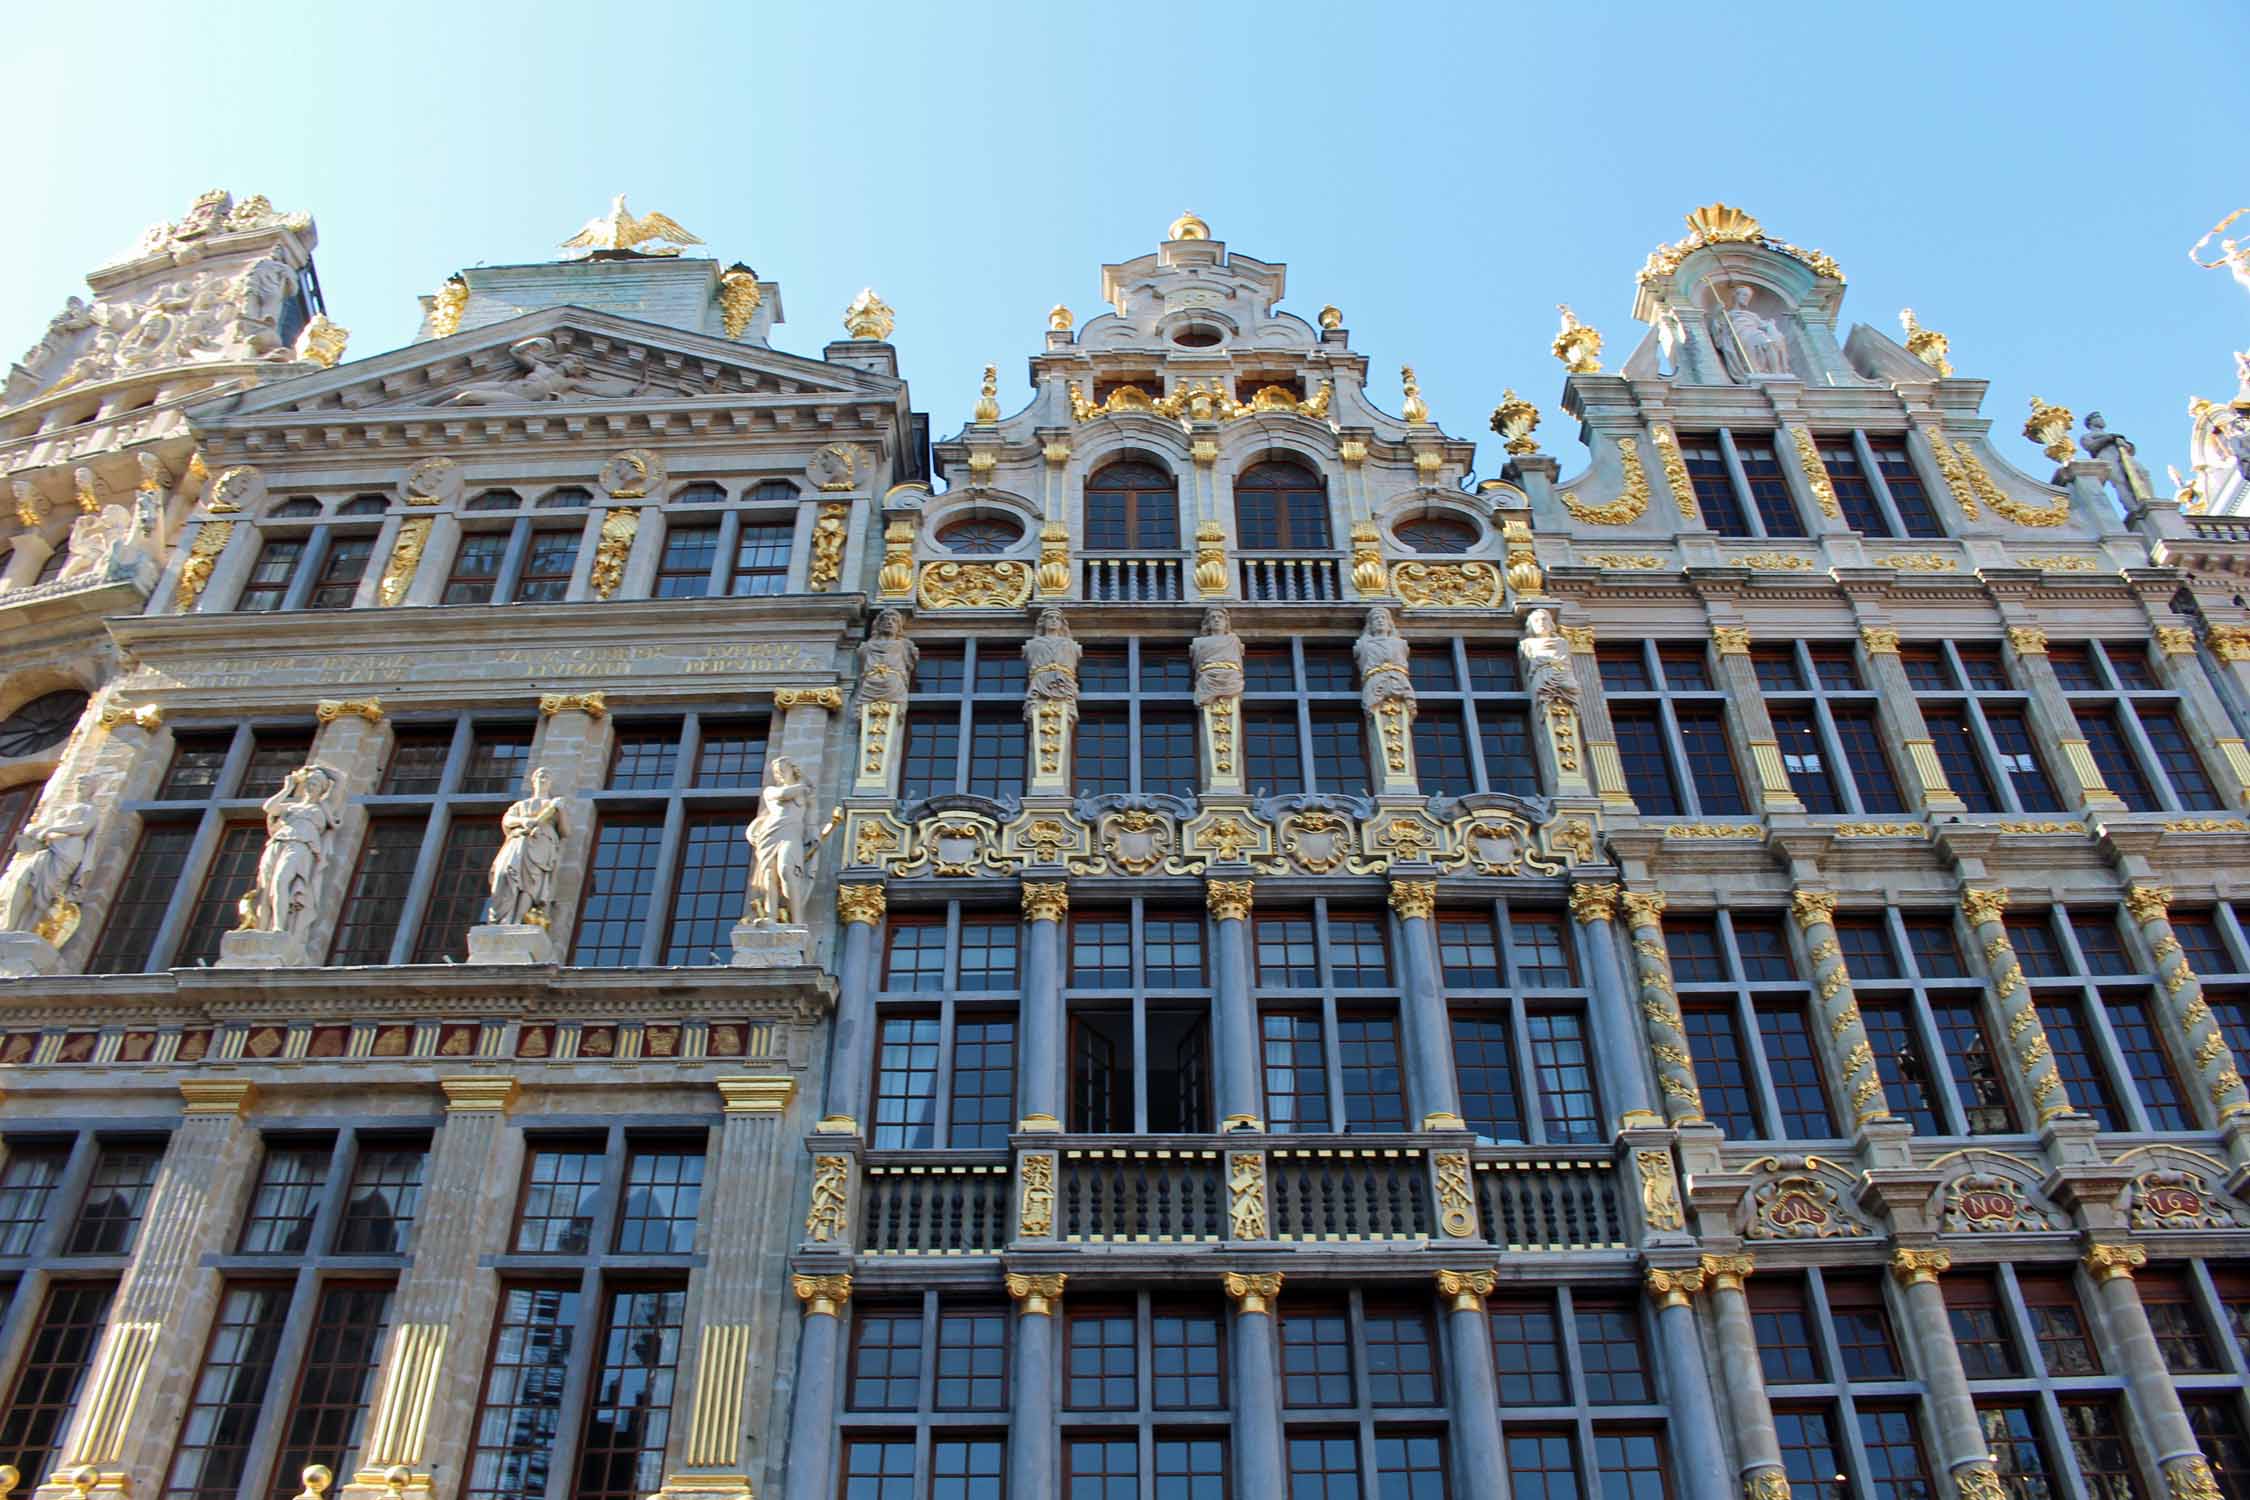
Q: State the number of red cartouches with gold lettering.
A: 3